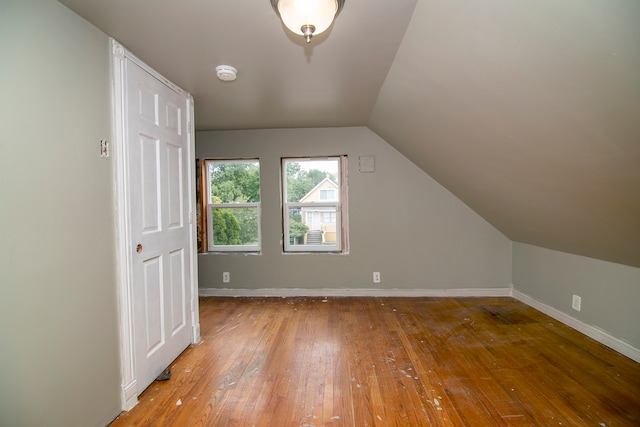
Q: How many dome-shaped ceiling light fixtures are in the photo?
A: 1